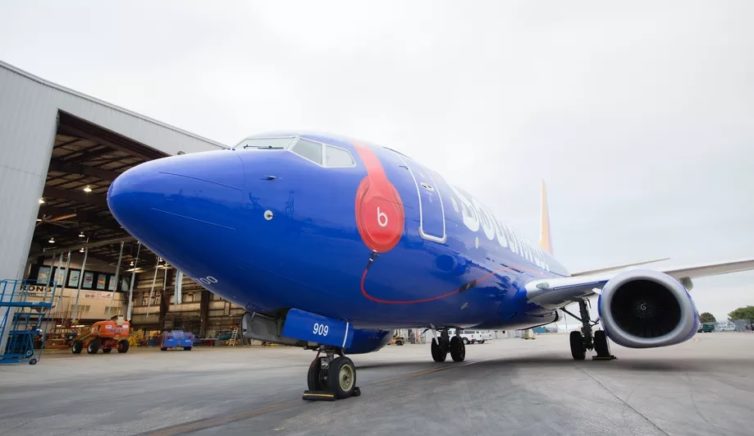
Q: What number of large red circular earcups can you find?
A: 1